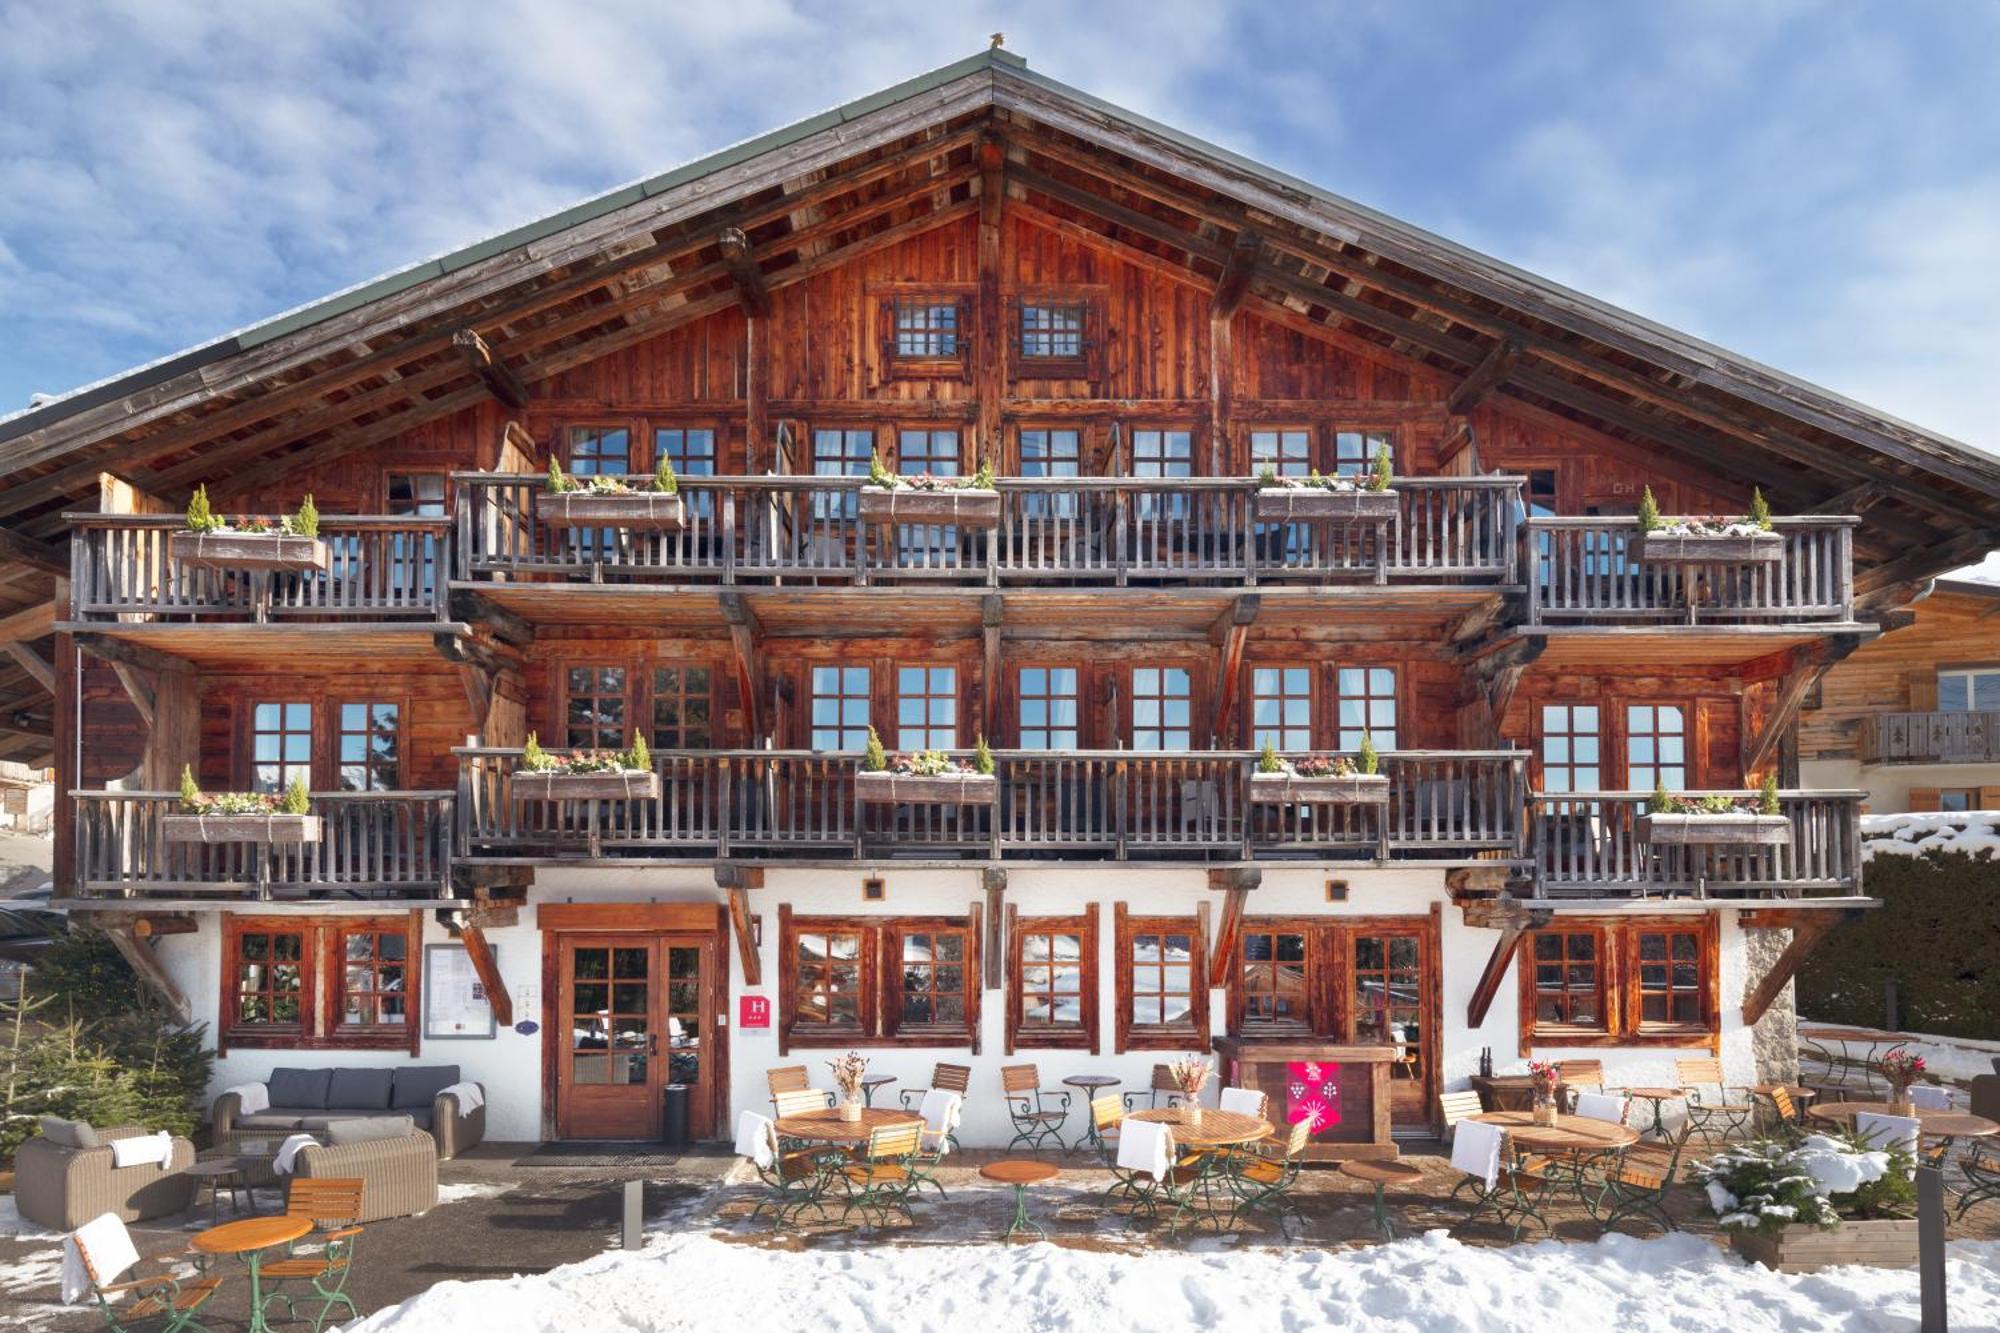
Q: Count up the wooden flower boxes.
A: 10